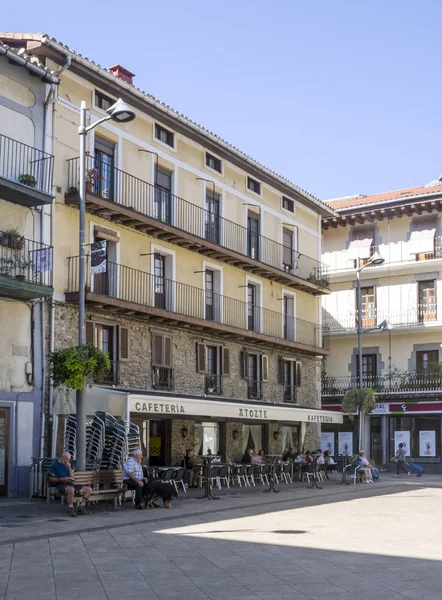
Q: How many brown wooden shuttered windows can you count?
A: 5